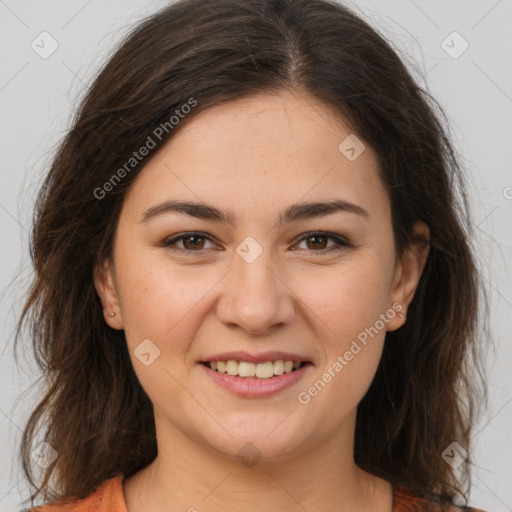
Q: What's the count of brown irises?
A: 2